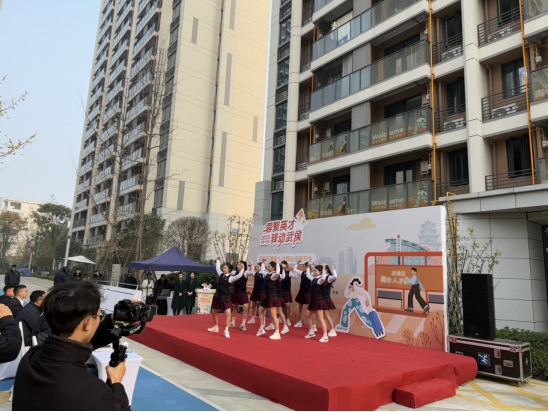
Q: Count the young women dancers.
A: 9